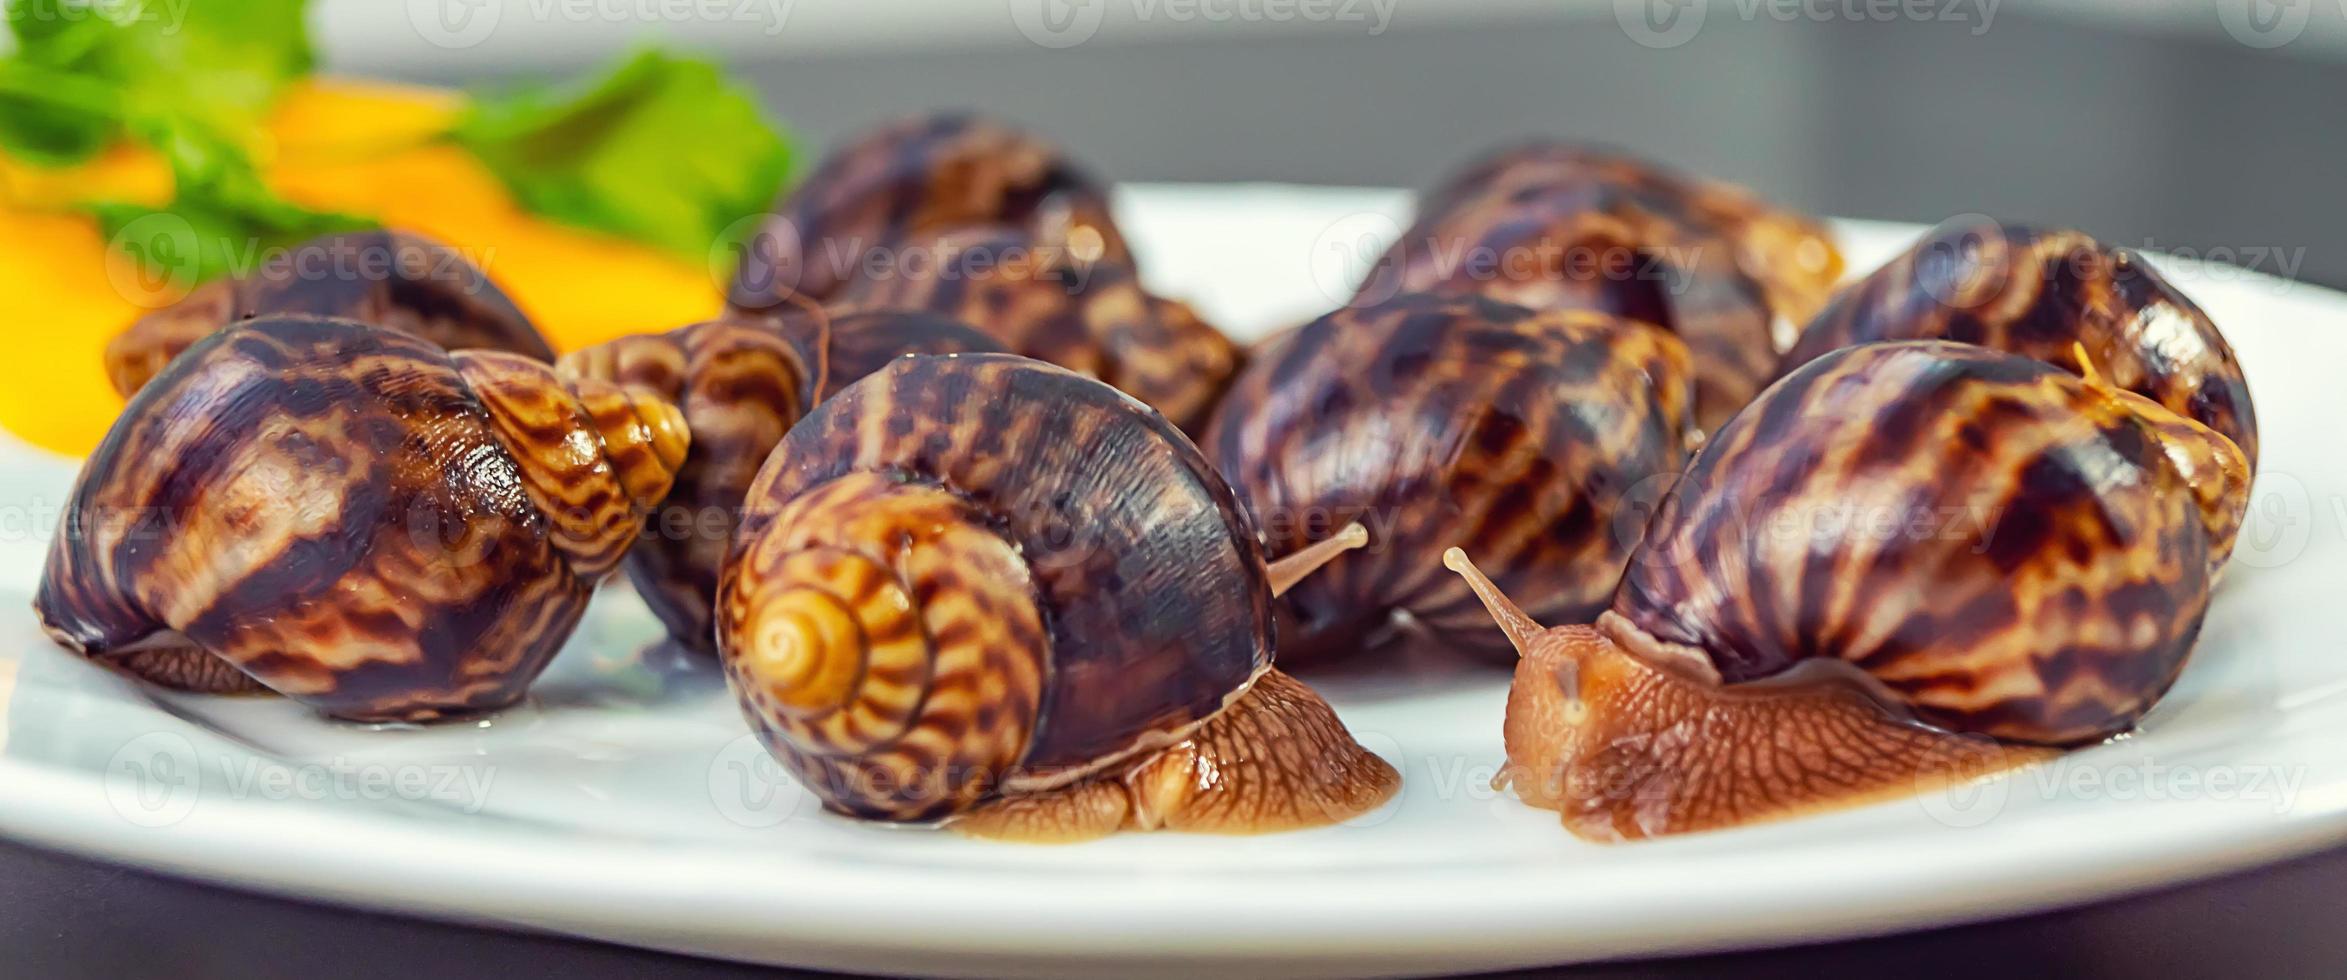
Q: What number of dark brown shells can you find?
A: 10